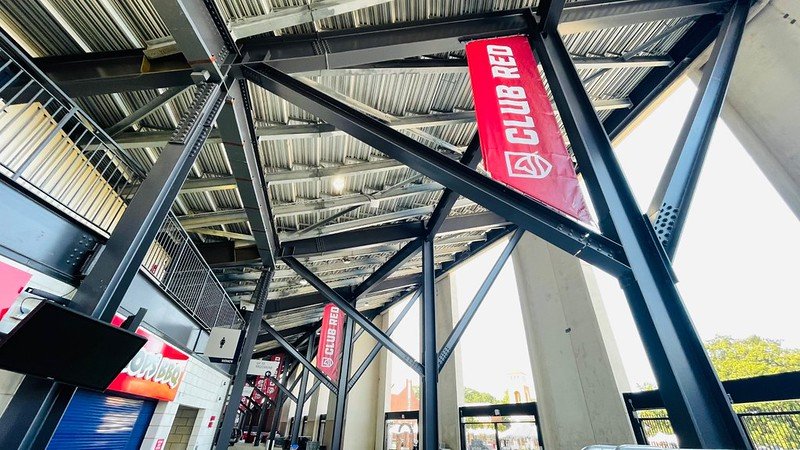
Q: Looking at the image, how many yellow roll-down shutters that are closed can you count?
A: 0